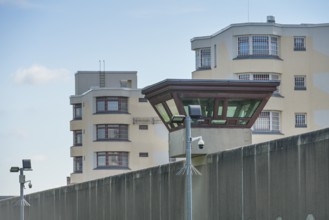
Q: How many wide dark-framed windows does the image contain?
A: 3